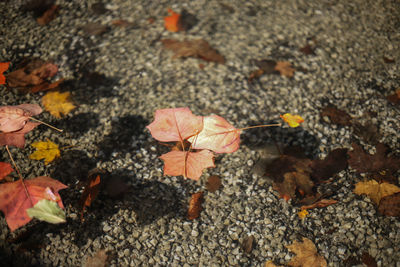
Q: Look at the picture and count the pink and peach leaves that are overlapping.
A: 3